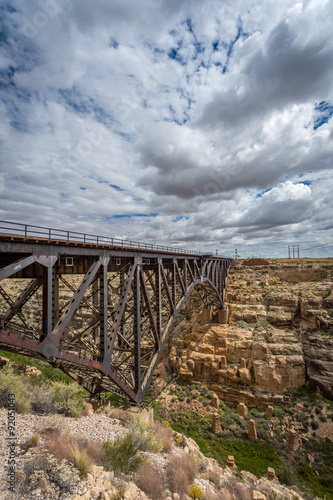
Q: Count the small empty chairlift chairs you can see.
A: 0